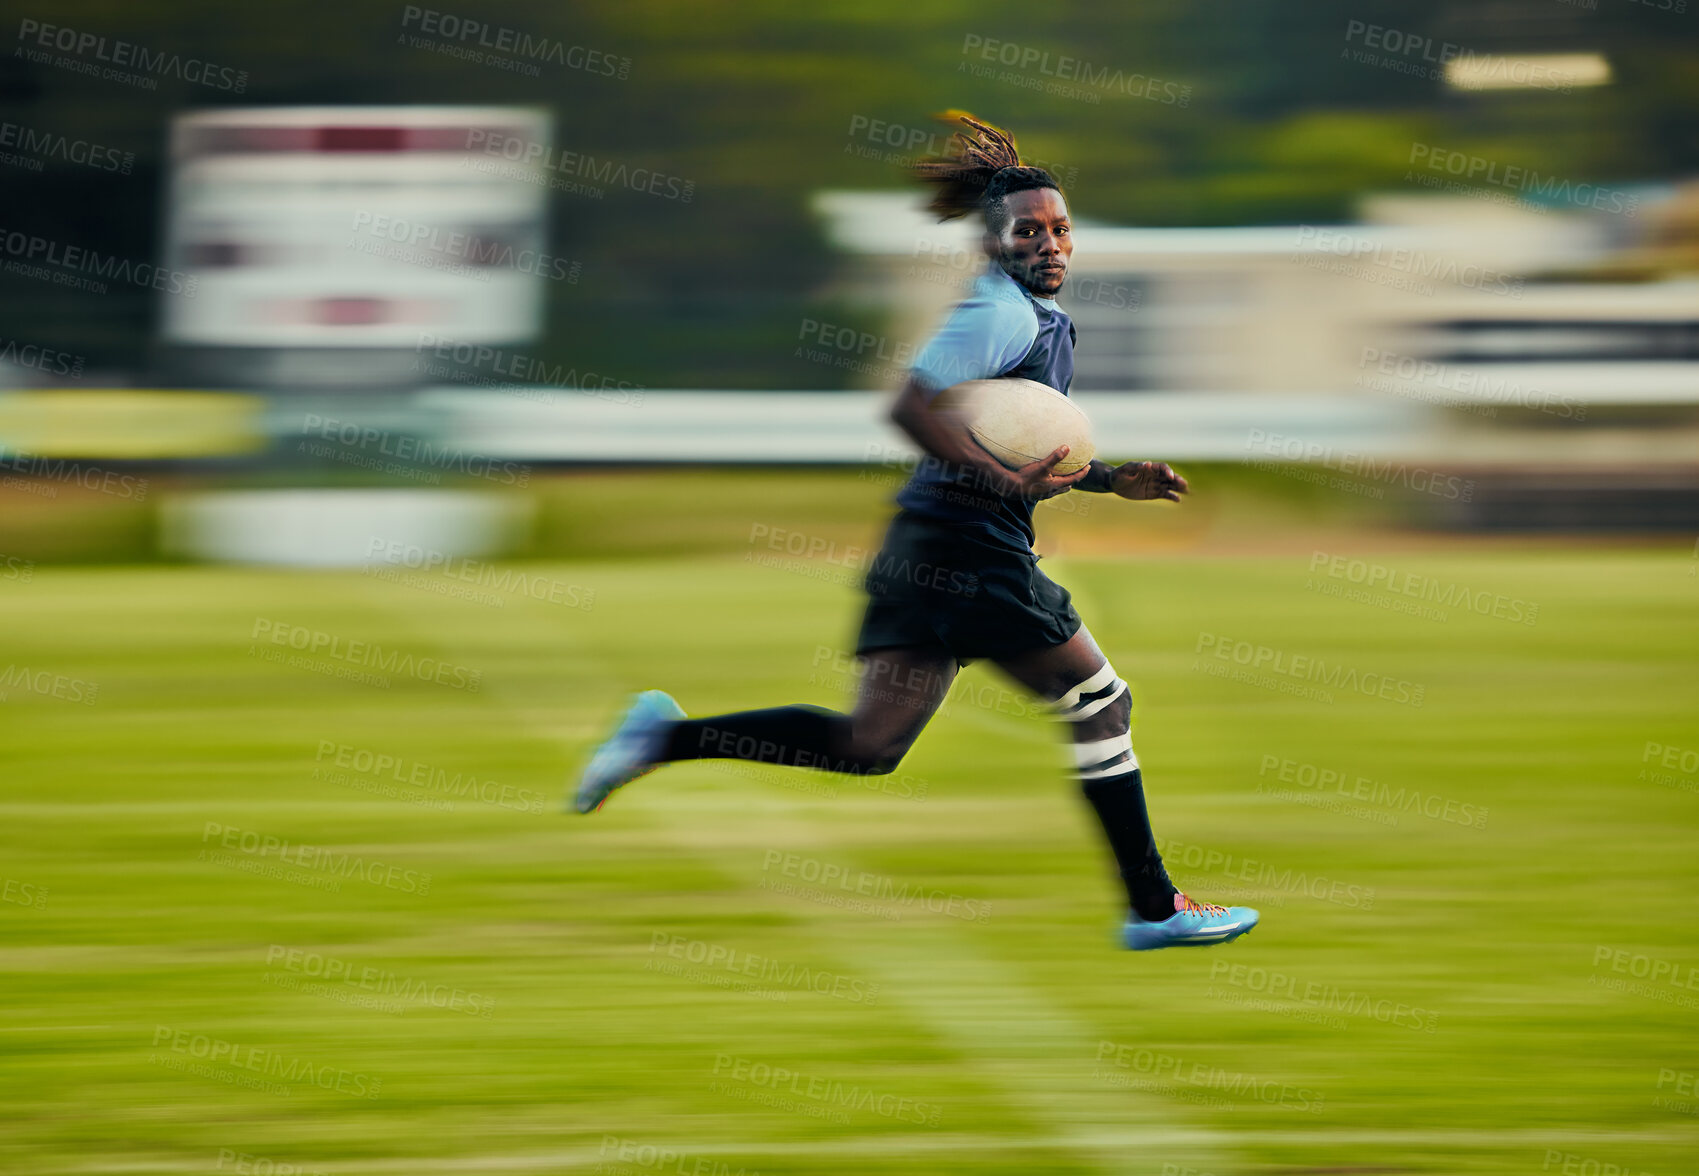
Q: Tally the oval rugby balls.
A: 1